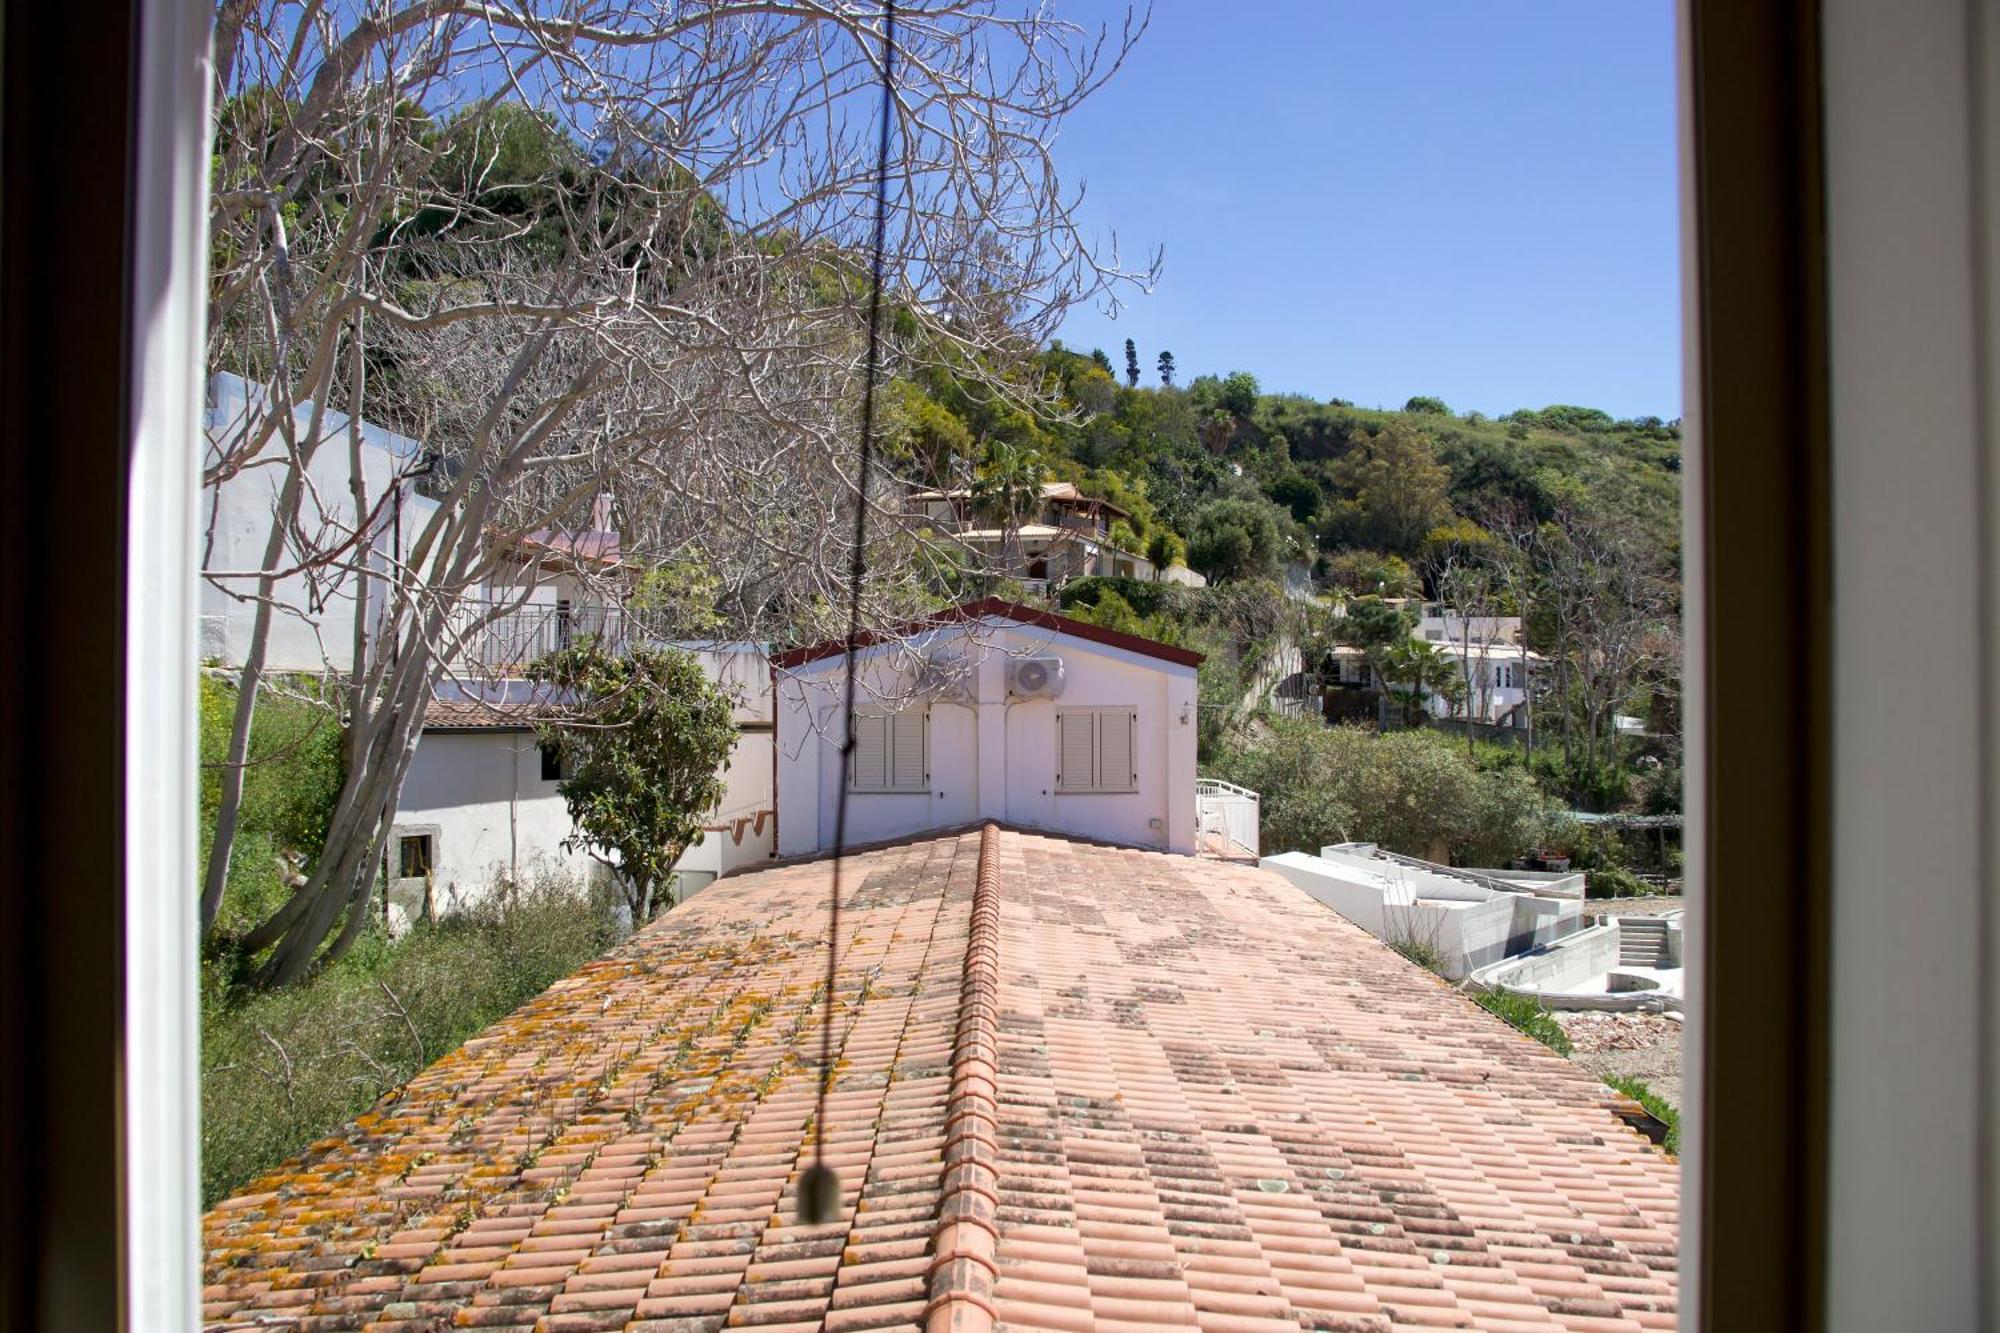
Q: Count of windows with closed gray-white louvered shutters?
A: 2